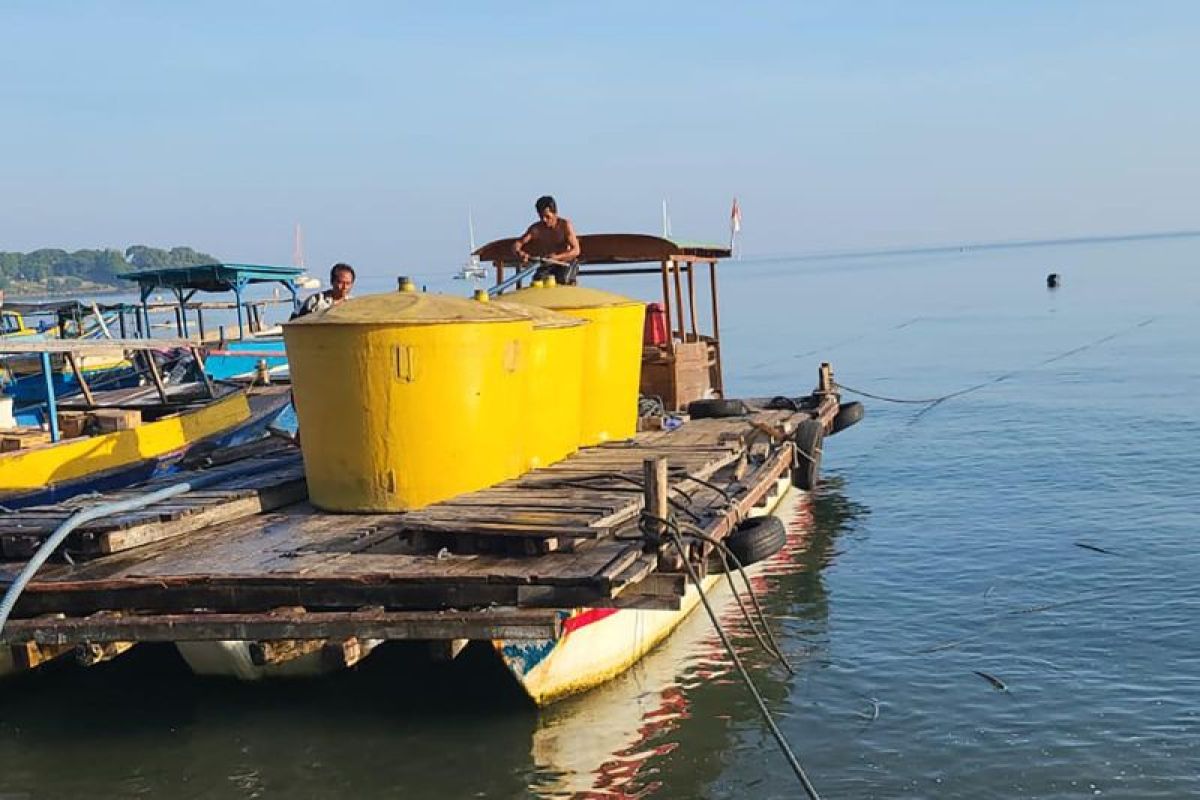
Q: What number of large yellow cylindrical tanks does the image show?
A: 3